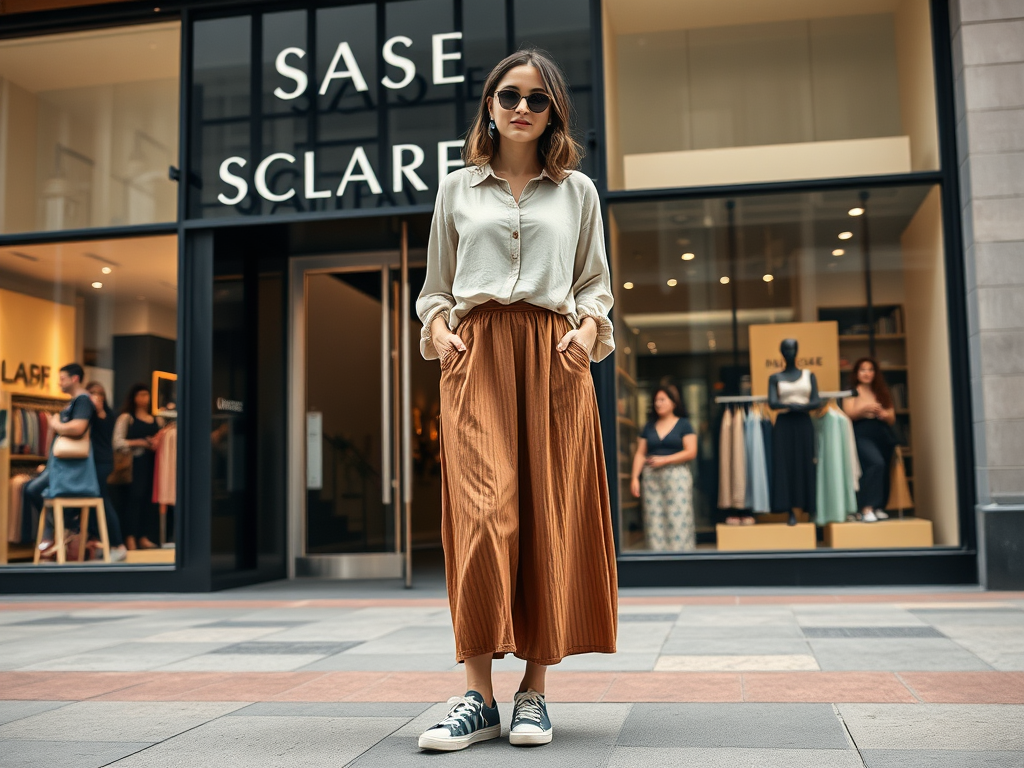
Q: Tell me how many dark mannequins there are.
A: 1